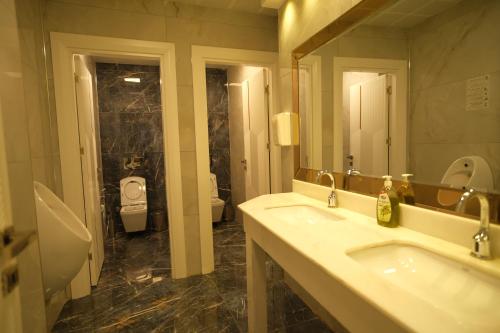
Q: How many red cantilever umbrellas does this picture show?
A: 0